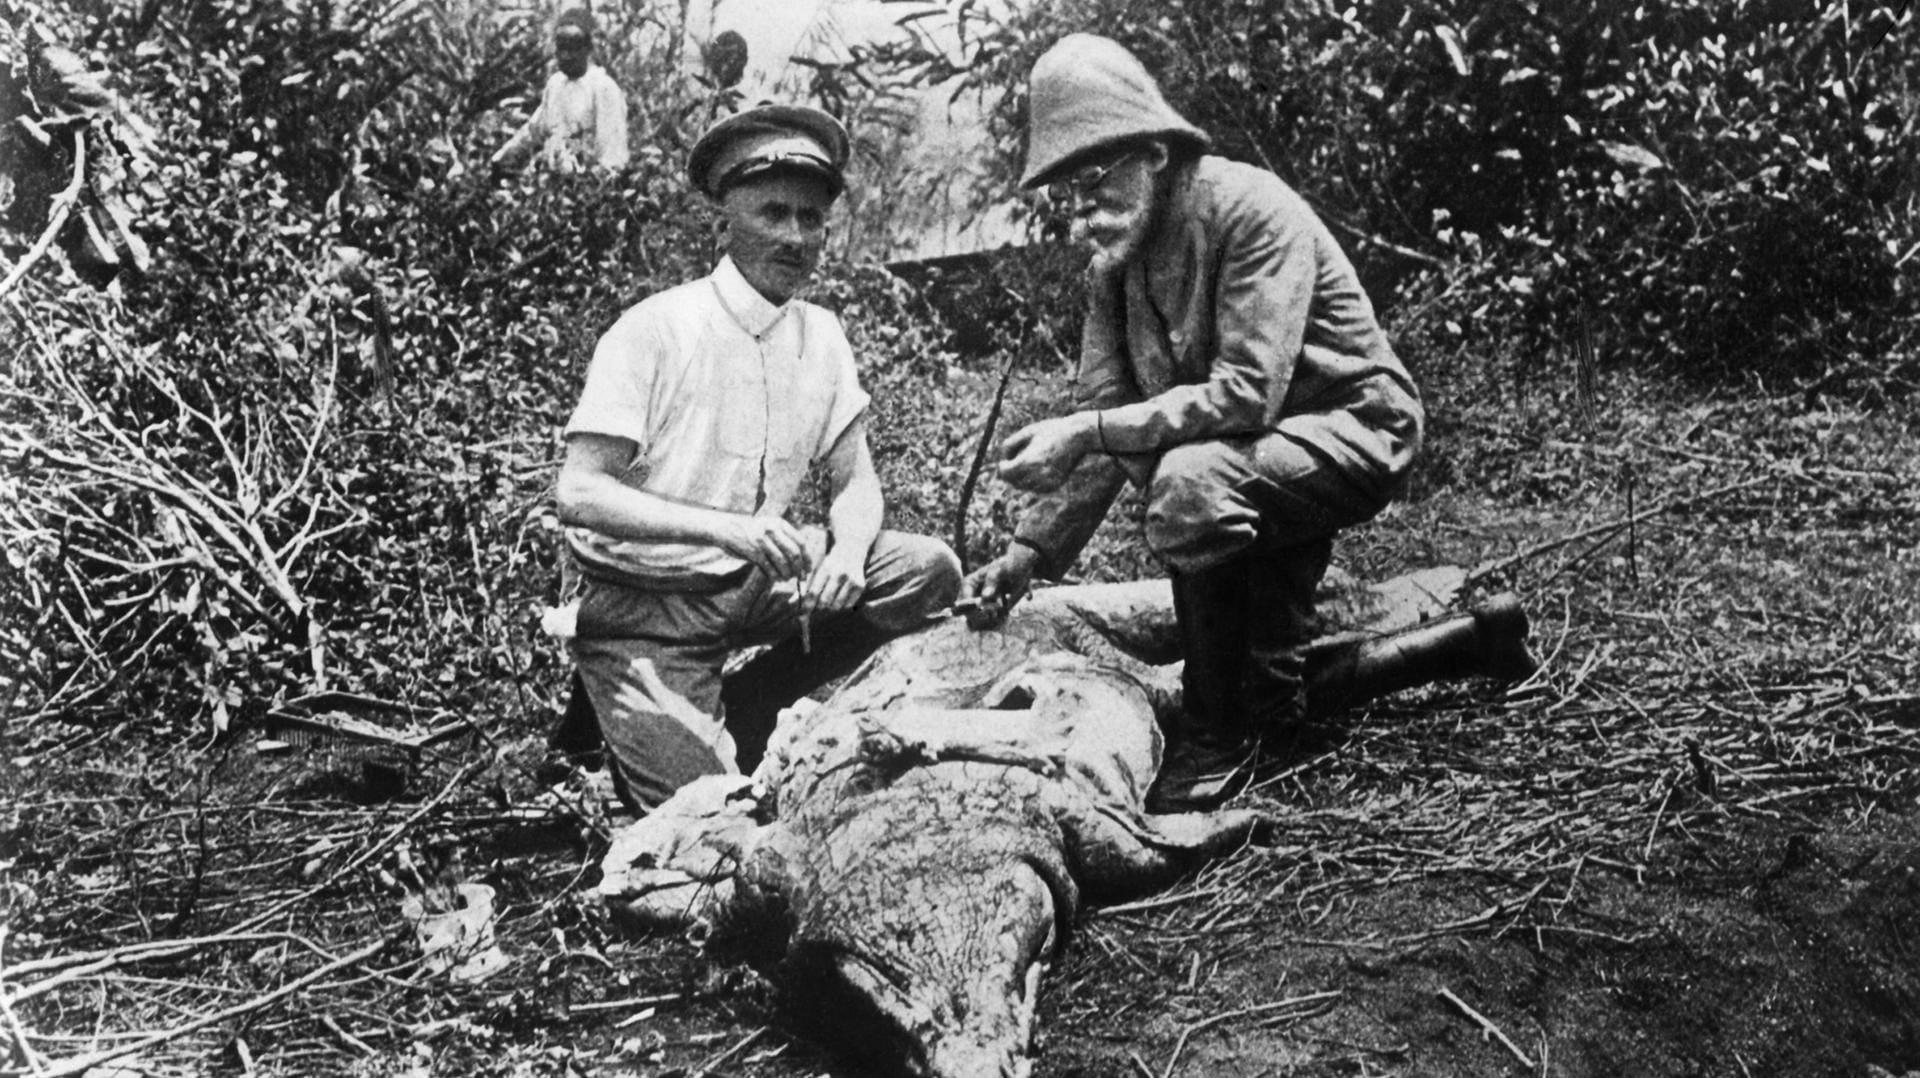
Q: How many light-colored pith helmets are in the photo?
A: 1